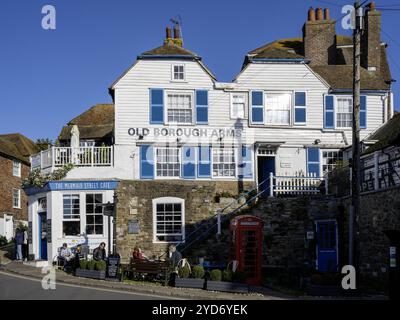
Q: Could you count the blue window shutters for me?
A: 11